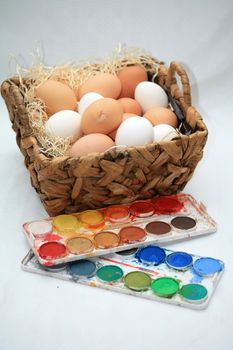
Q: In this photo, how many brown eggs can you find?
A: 8